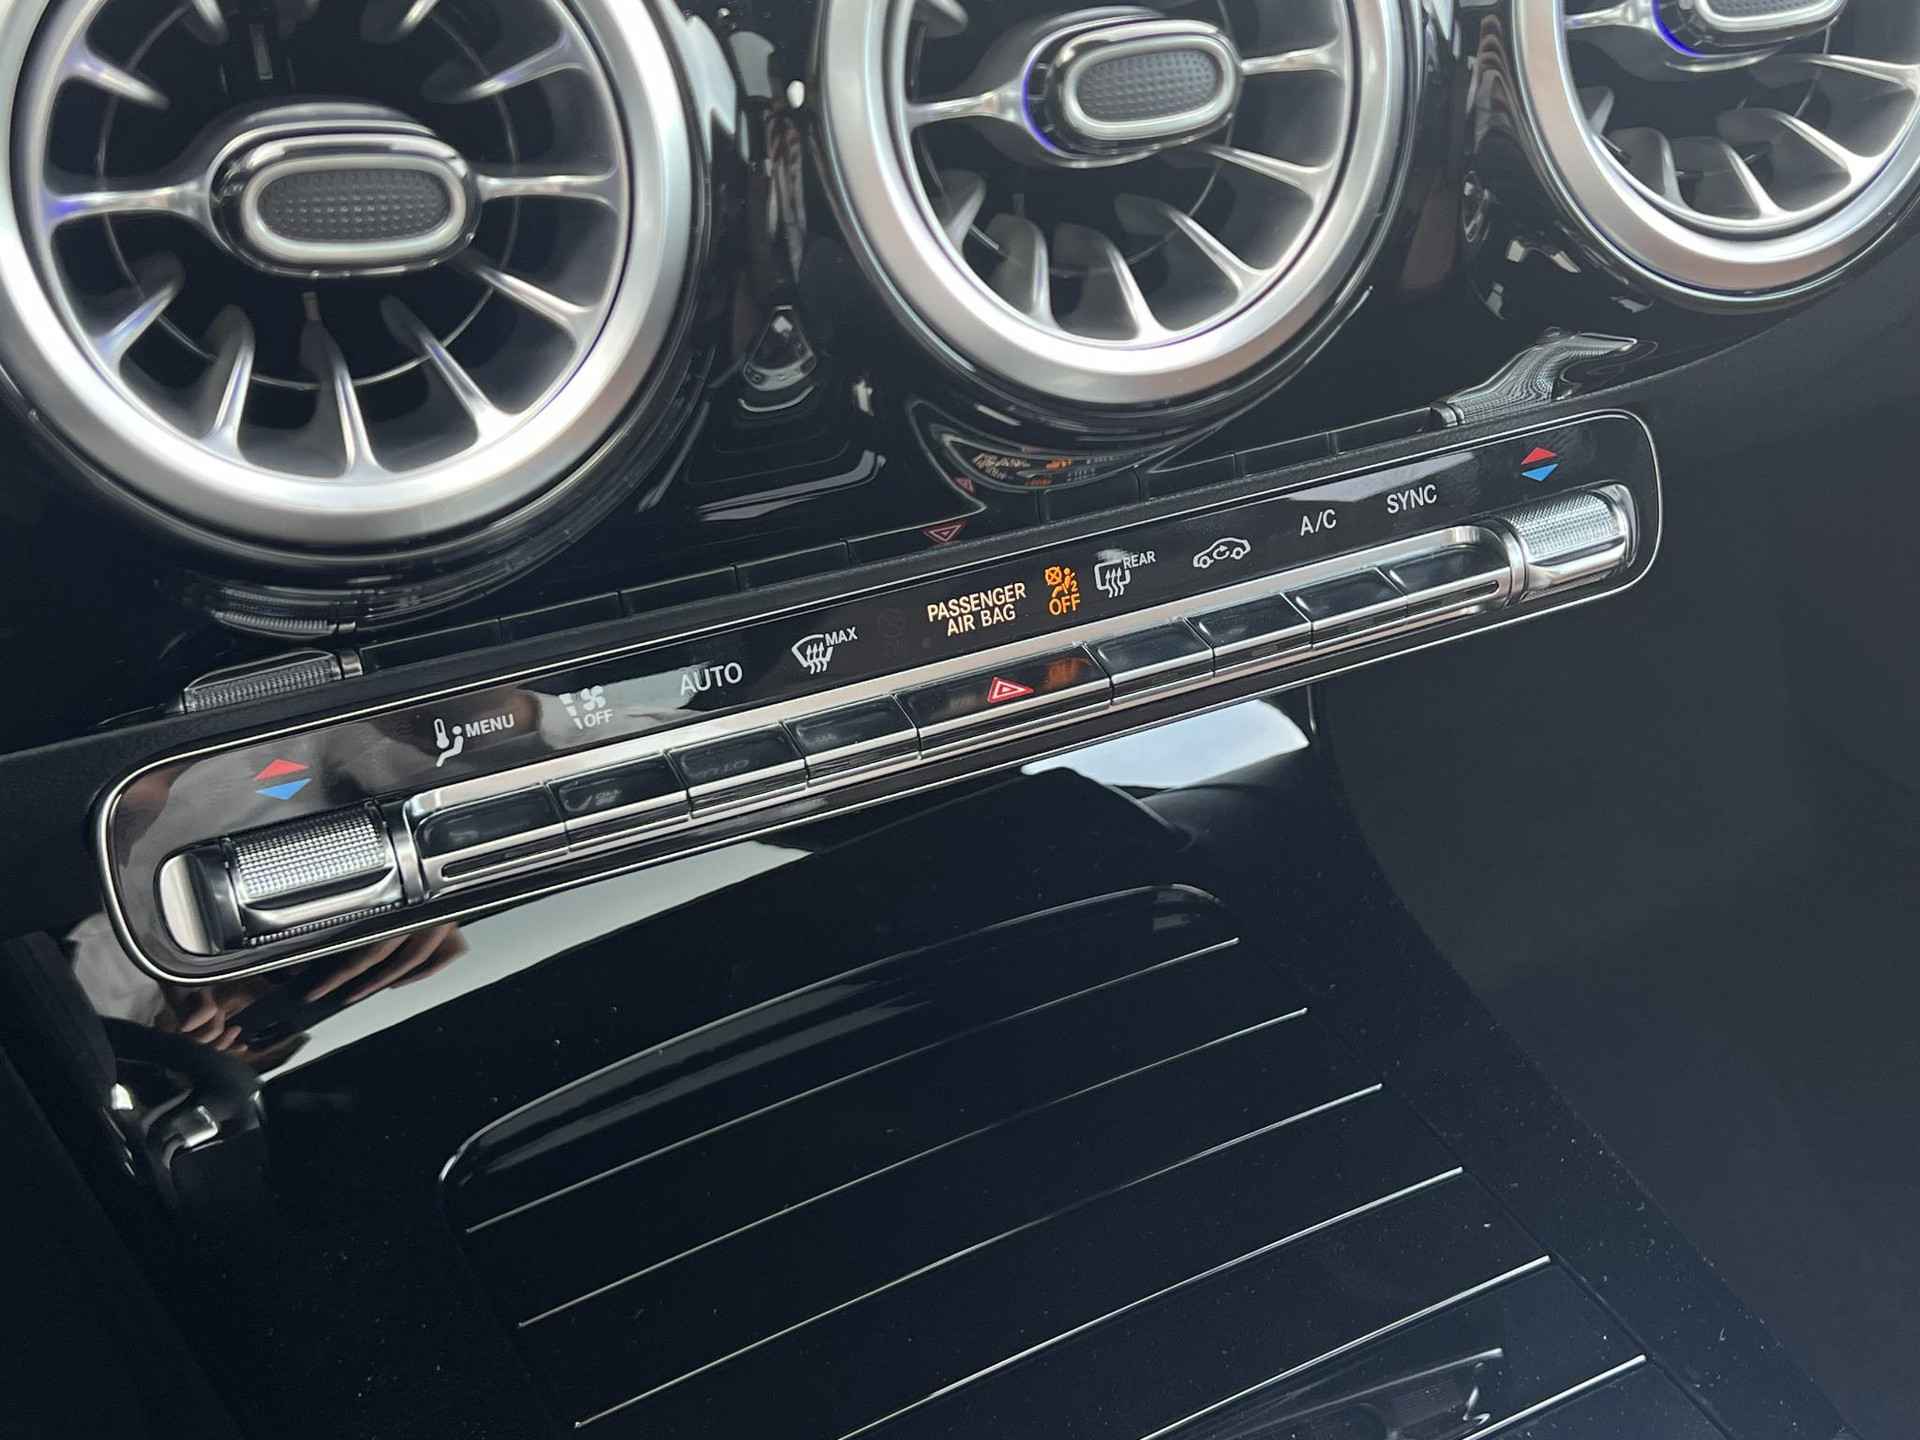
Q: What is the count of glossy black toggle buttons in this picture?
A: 9